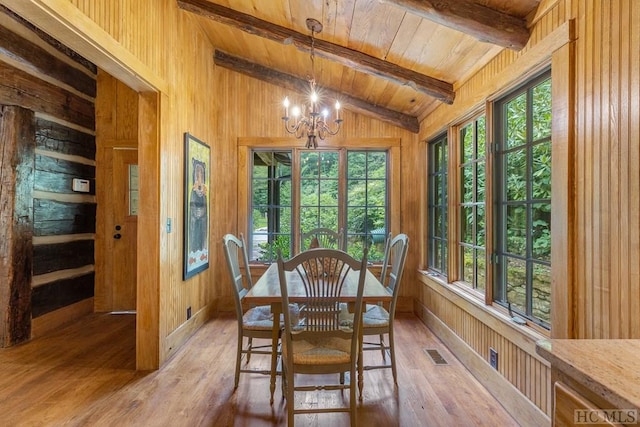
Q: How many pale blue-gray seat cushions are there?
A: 2